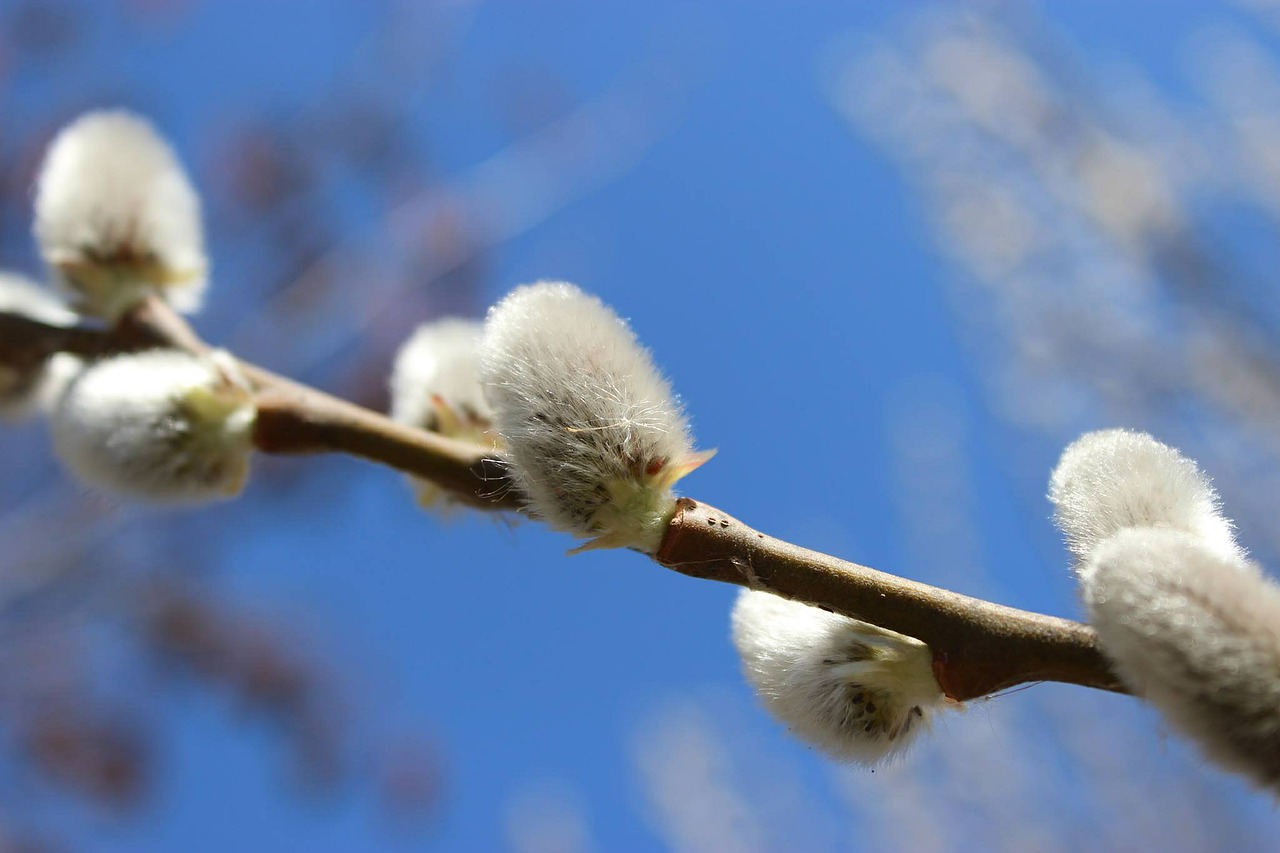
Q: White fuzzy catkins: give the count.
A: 8